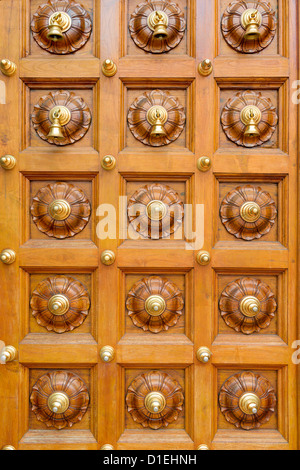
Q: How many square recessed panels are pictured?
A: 15